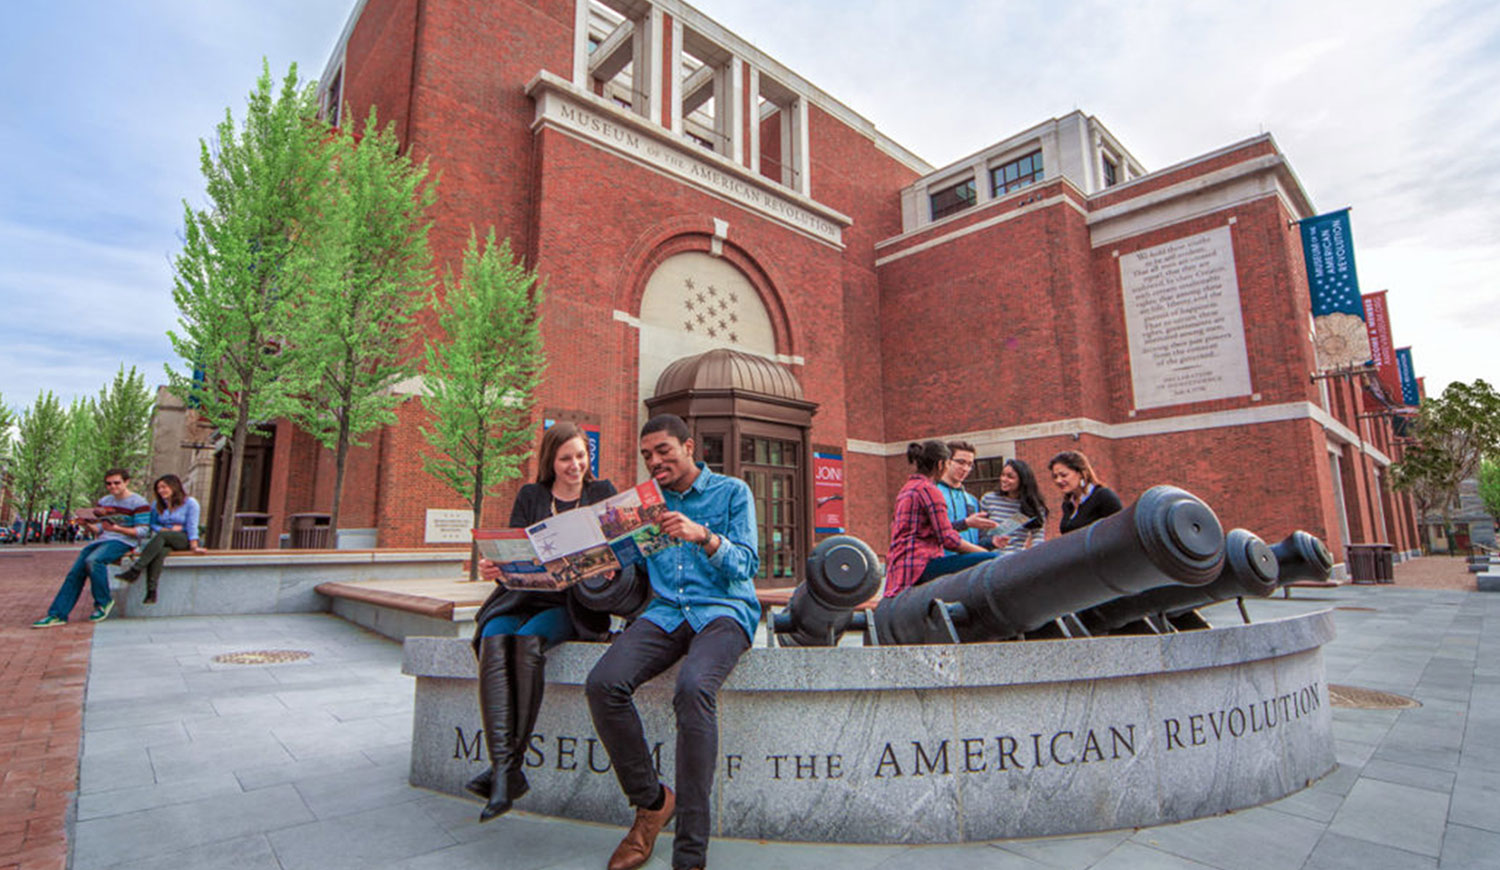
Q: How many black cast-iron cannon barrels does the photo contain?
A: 5